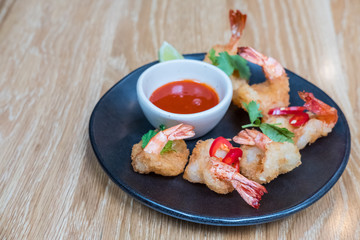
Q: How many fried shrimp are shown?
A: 6